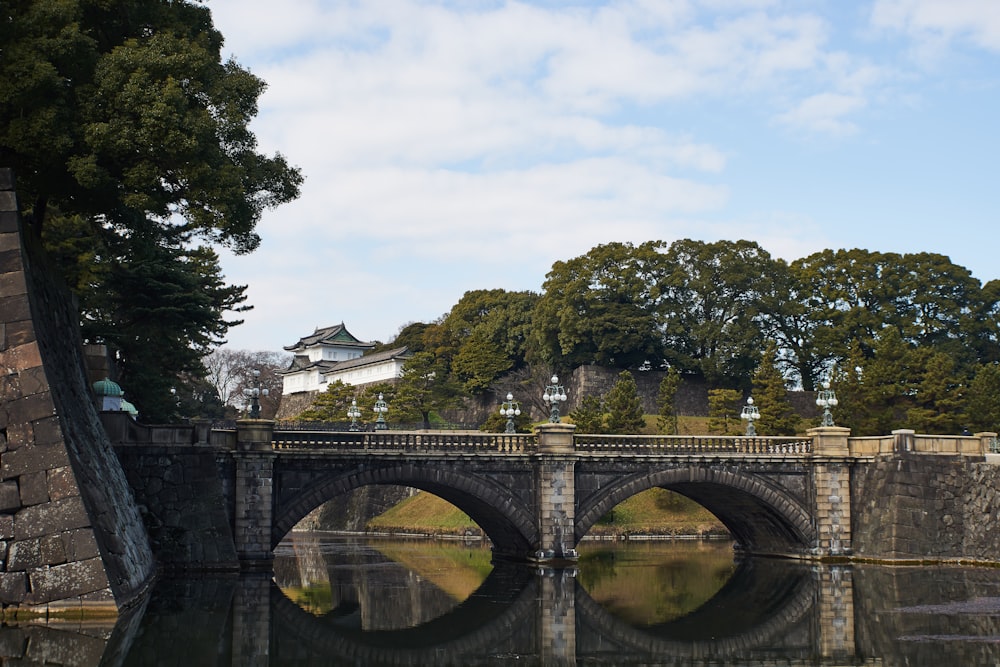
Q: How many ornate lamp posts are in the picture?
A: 7